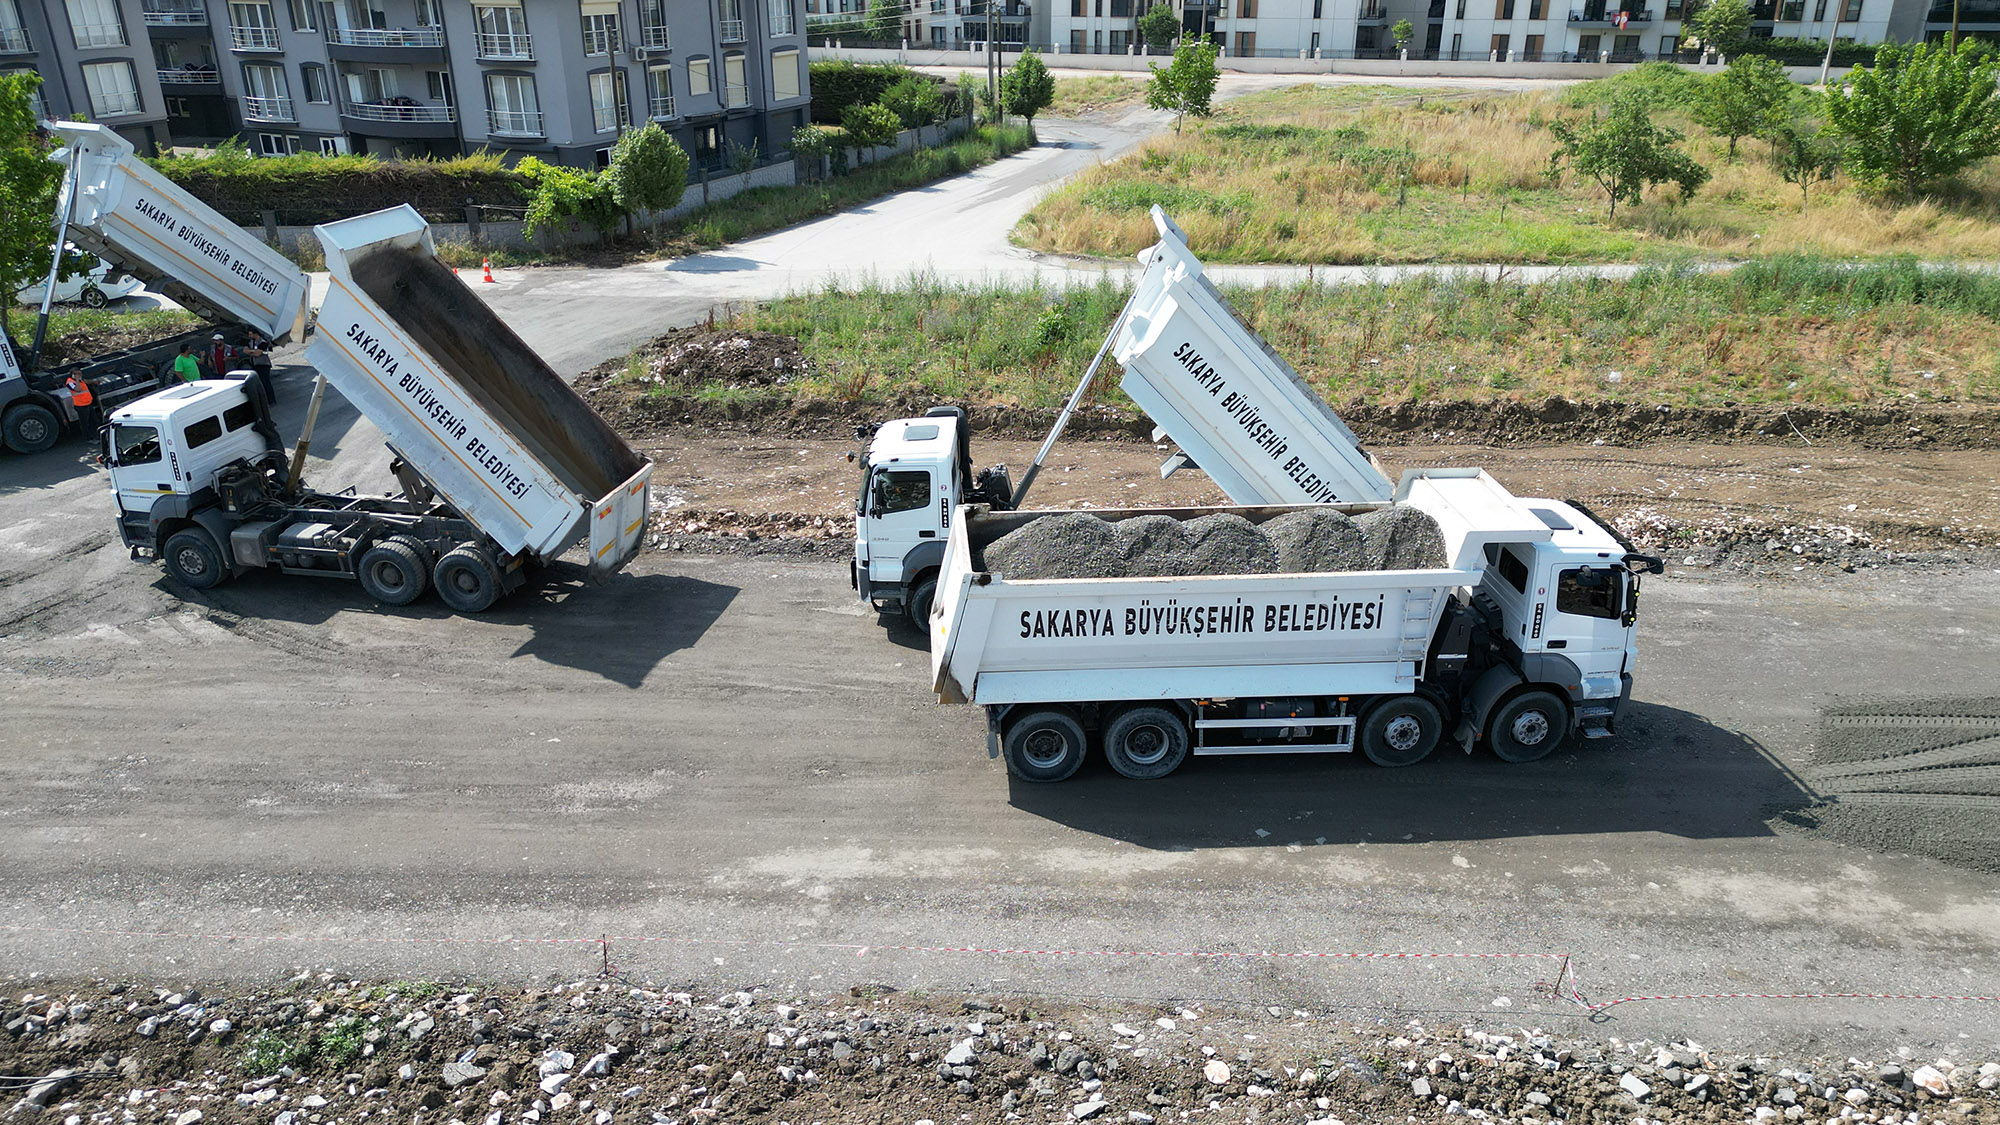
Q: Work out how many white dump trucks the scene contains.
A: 4